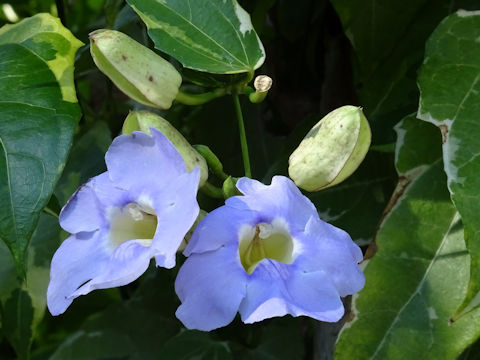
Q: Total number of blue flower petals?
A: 10